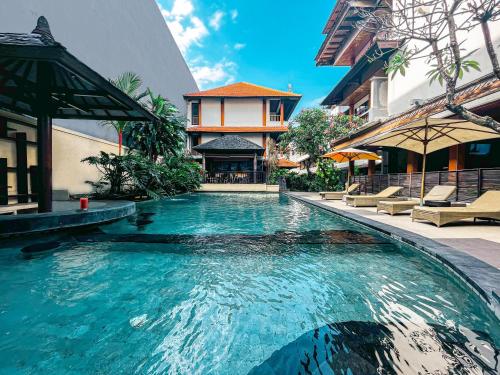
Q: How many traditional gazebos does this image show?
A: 2